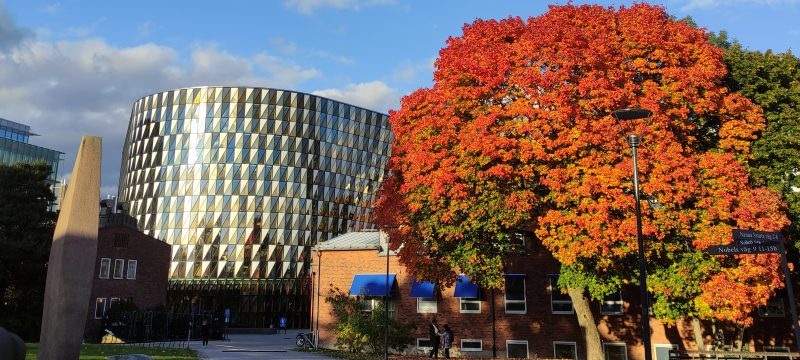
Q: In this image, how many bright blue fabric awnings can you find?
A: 3